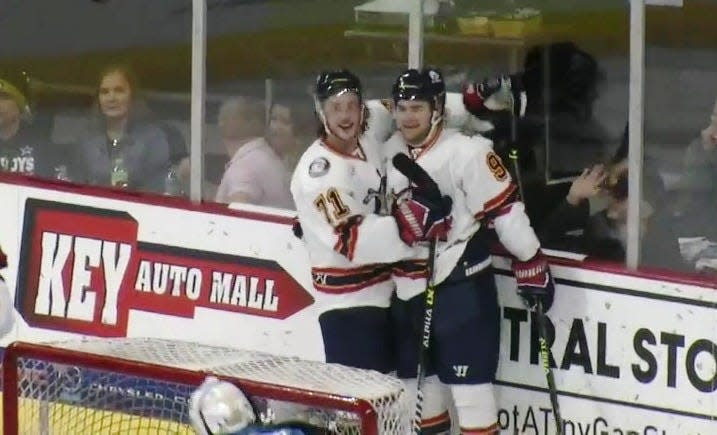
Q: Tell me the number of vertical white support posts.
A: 3